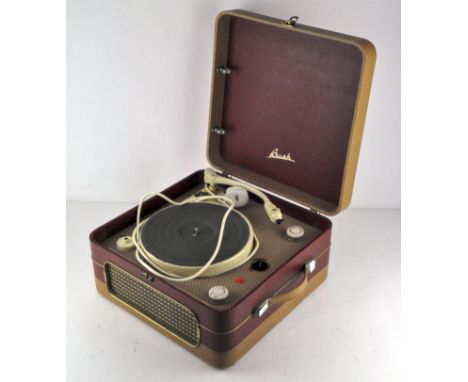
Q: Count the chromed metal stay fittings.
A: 2